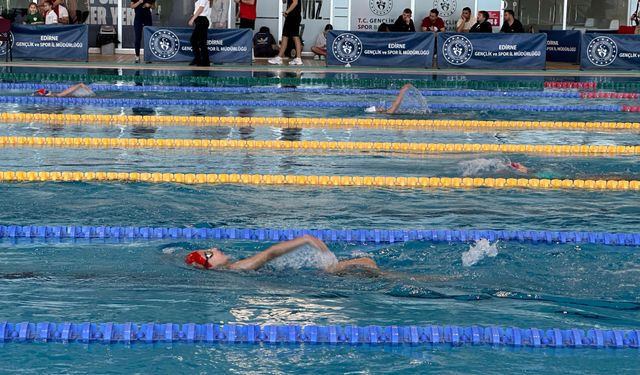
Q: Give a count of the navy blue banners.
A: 6